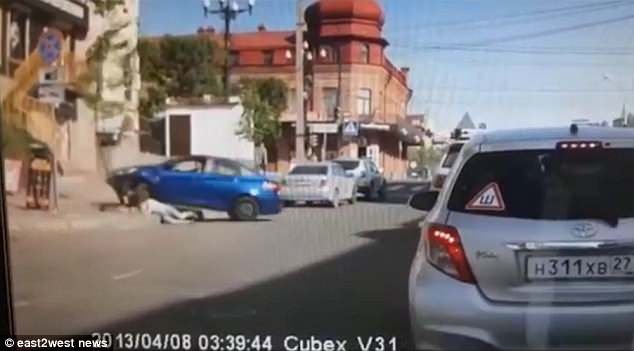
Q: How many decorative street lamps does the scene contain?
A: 2